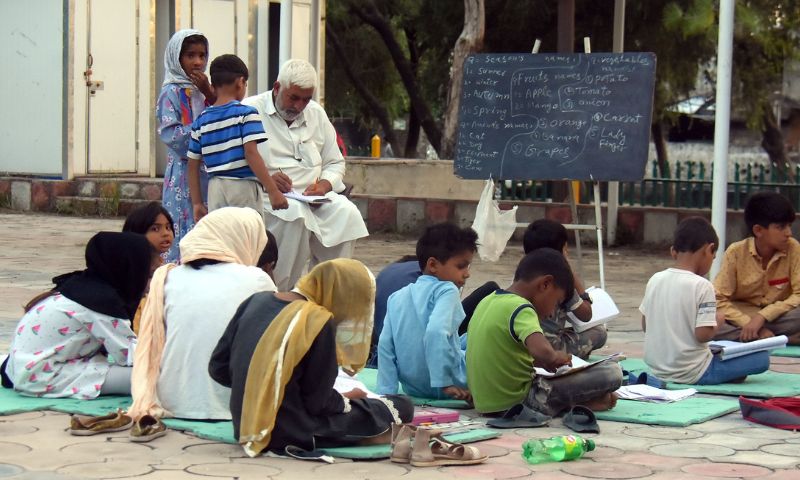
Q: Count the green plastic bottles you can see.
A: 1